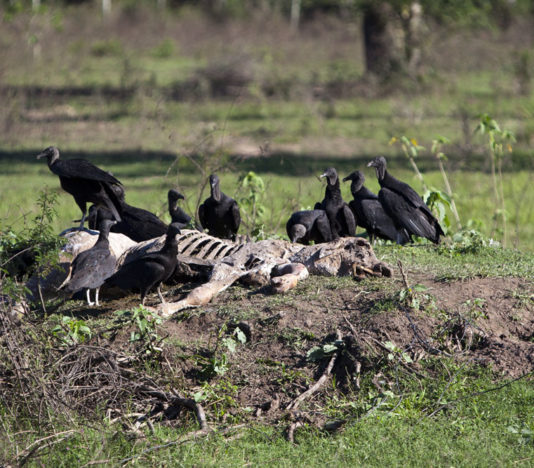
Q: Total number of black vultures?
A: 10